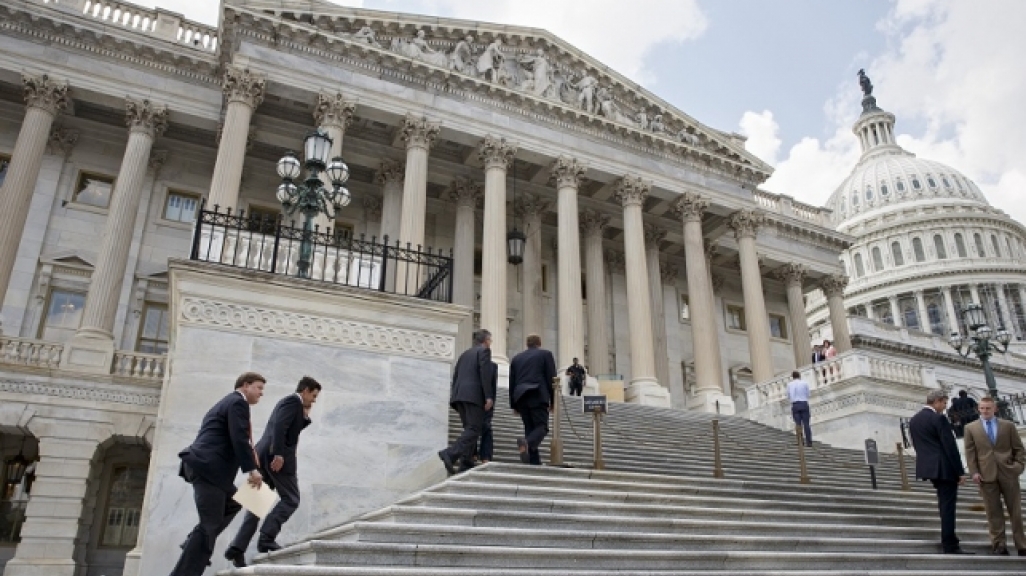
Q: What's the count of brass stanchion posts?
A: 5